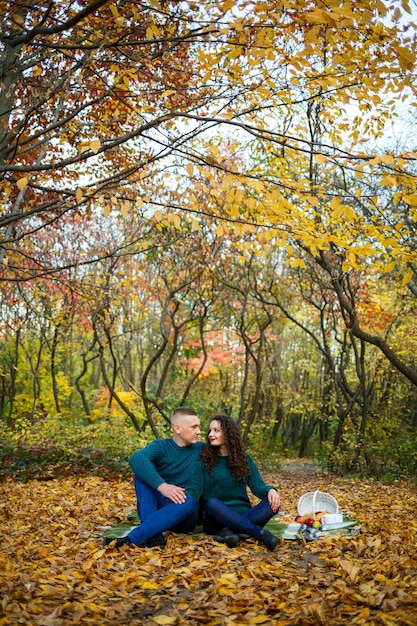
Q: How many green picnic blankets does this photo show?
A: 1